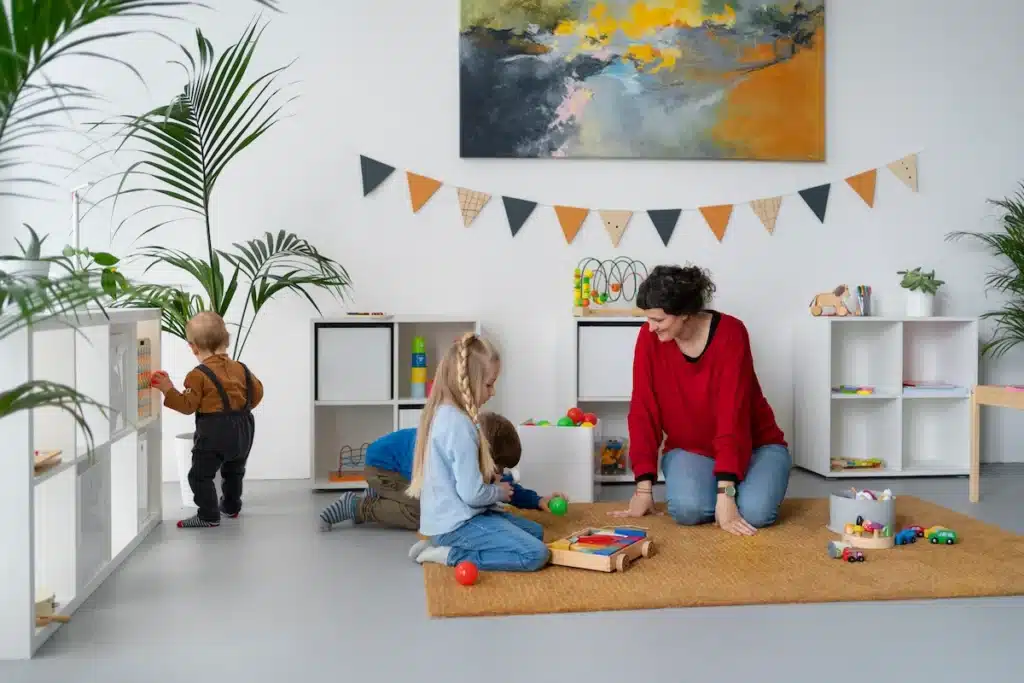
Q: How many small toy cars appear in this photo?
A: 5